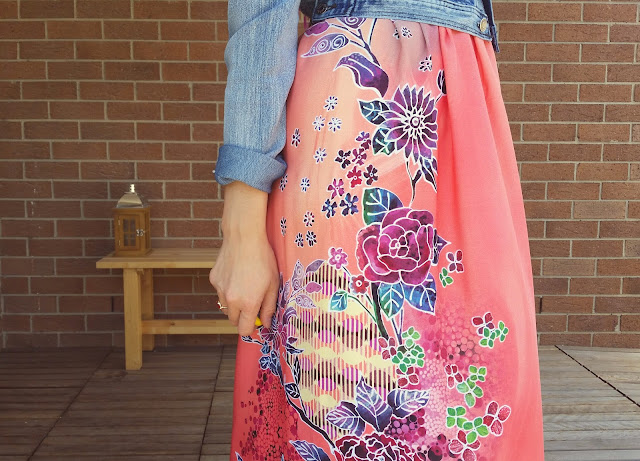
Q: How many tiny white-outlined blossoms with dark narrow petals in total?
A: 14